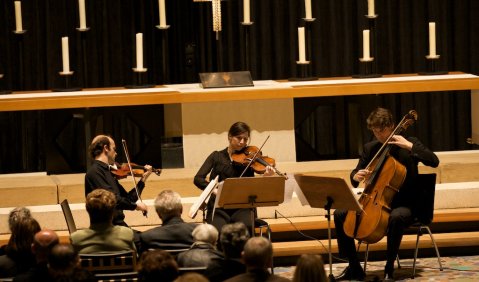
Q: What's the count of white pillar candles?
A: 11